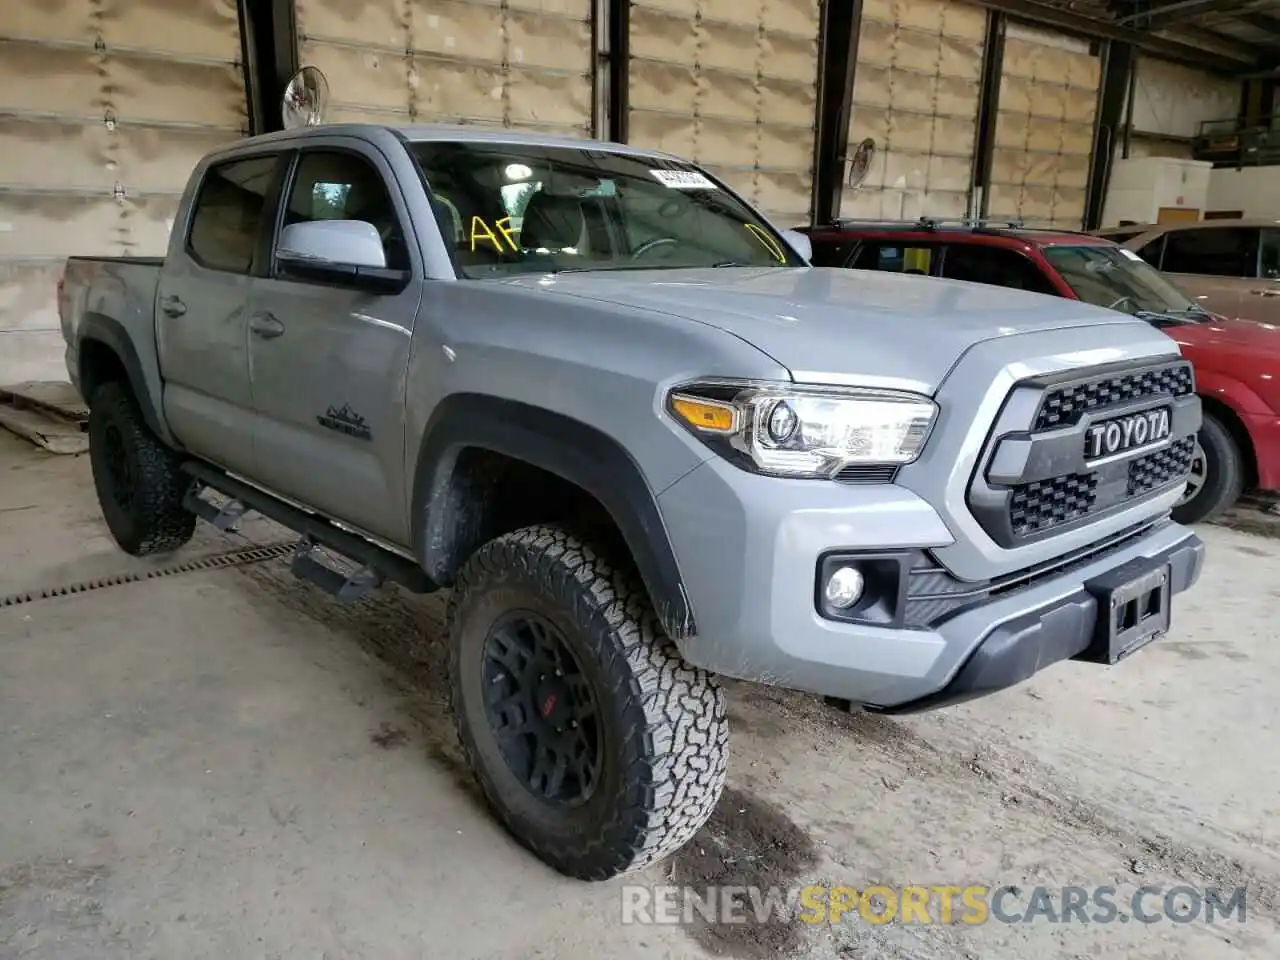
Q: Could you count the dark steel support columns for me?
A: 5